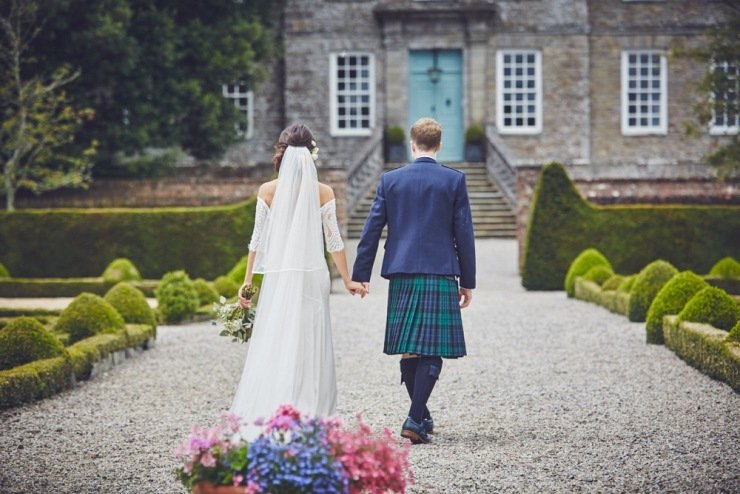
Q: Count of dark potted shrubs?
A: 2